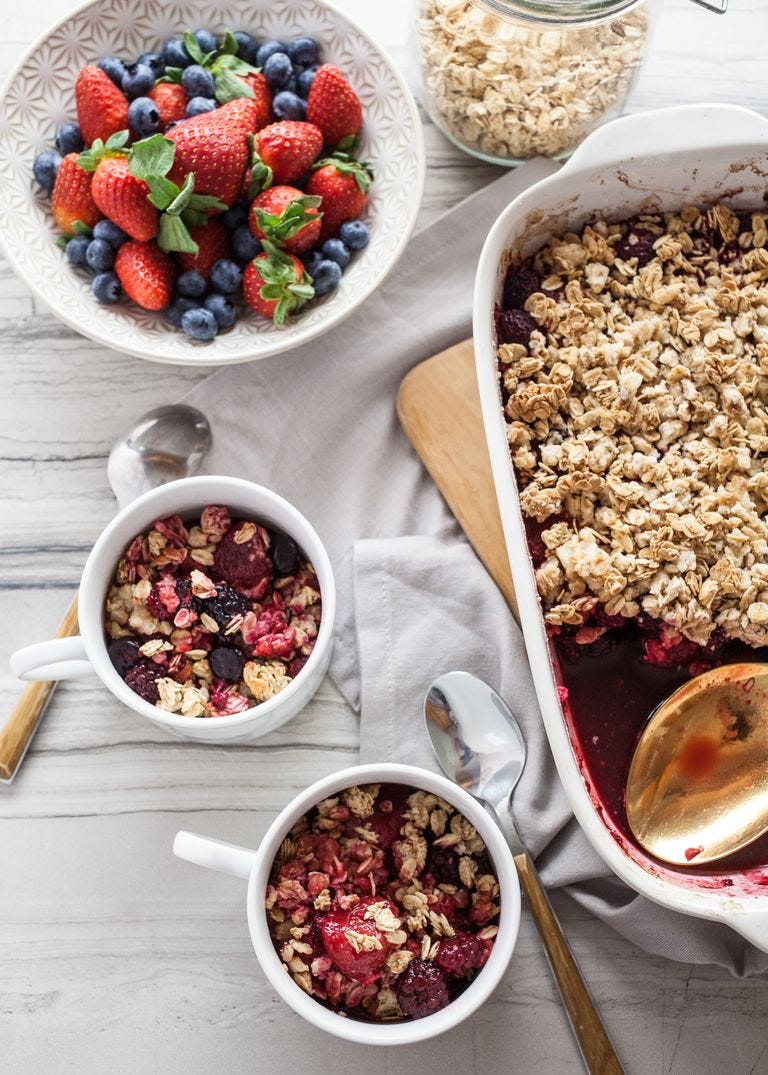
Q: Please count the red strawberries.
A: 13